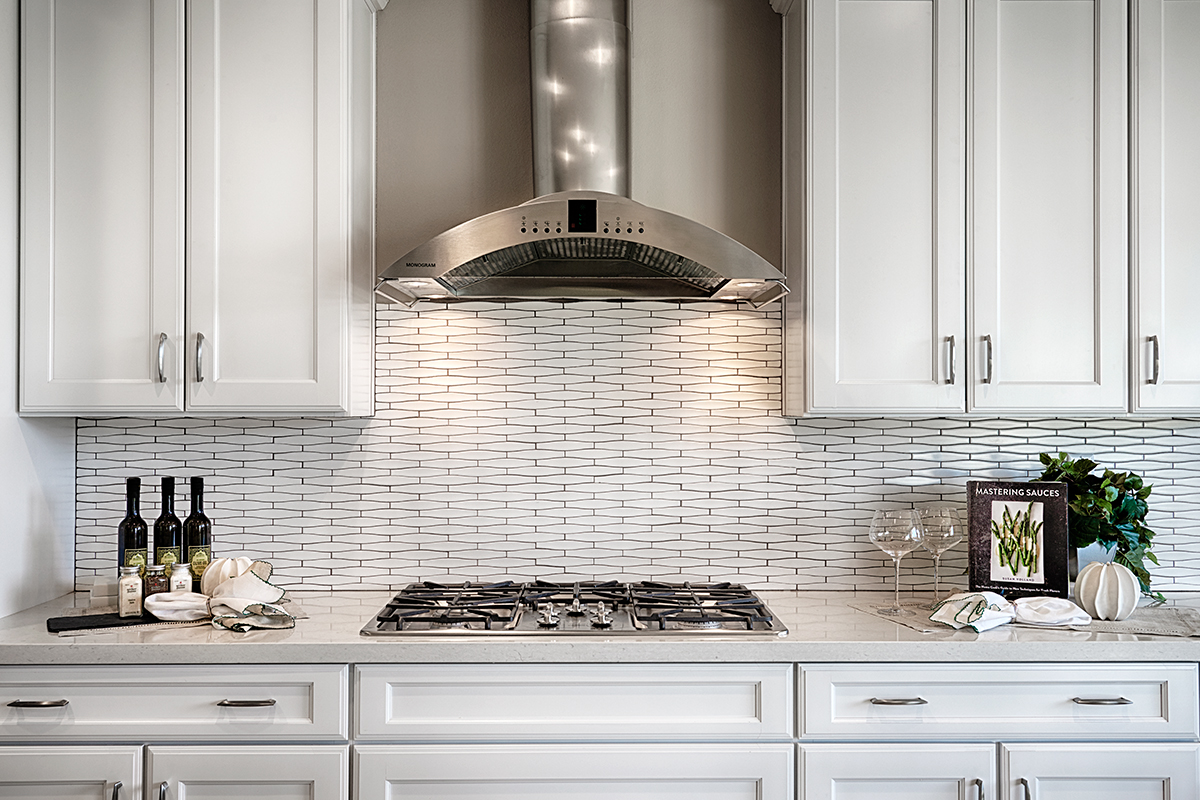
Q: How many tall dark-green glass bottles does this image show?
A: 3